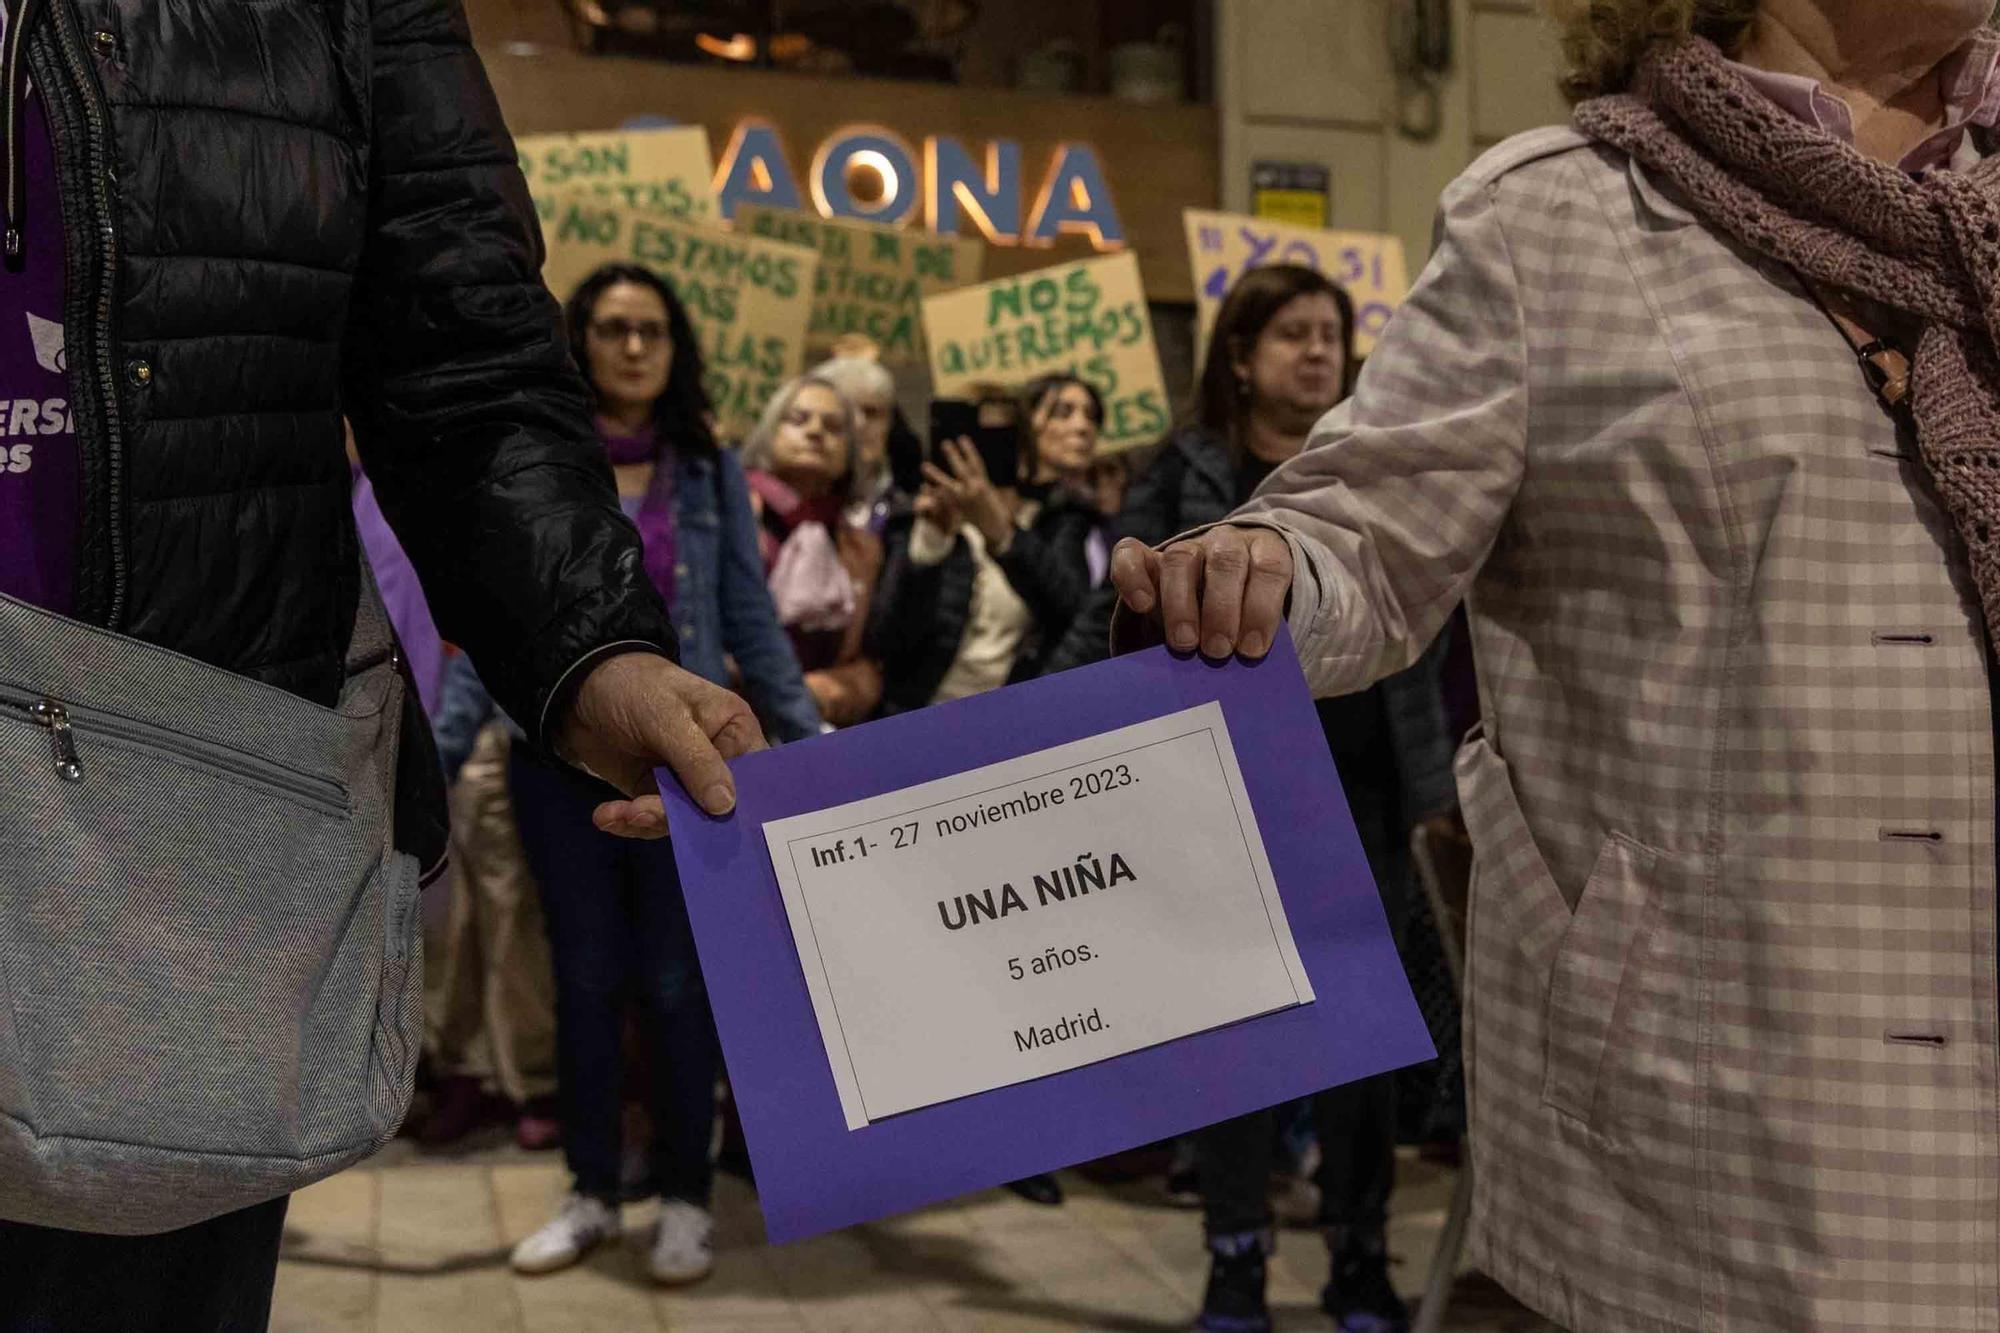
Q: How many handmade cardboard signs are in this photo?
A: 5